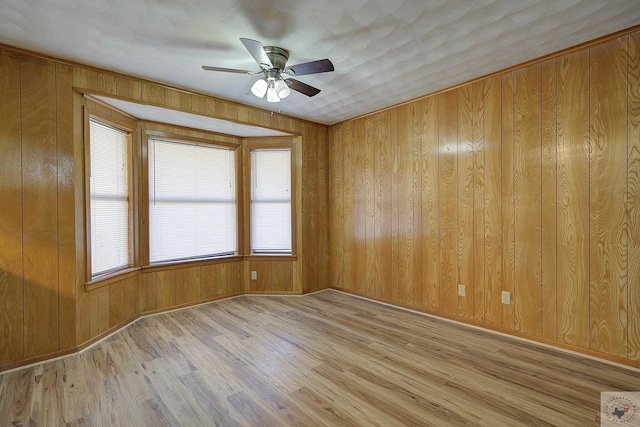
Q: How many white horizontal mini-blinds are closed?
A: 3